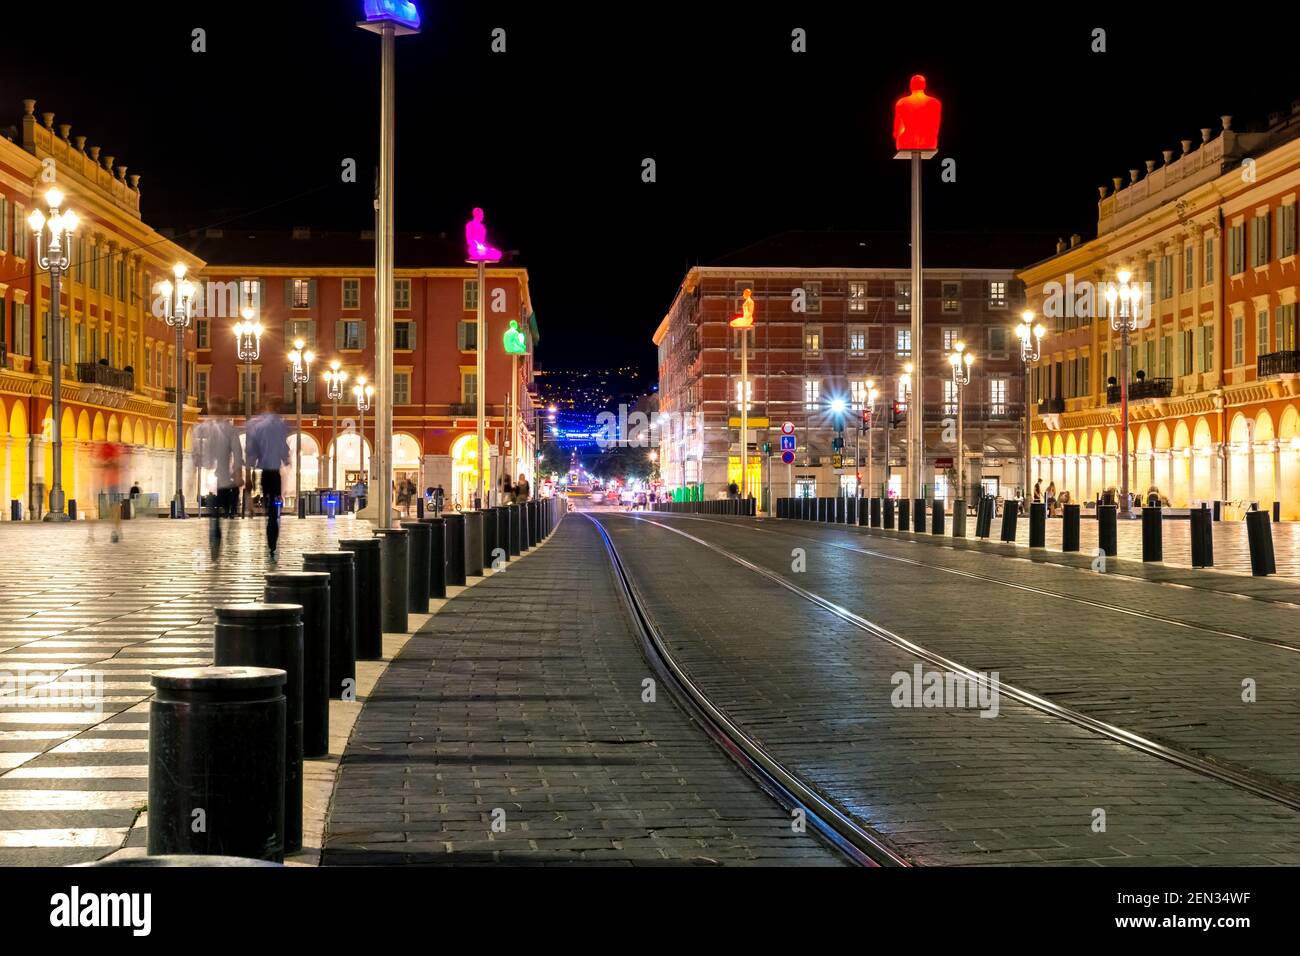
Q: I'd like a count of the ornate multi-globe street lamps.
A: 11